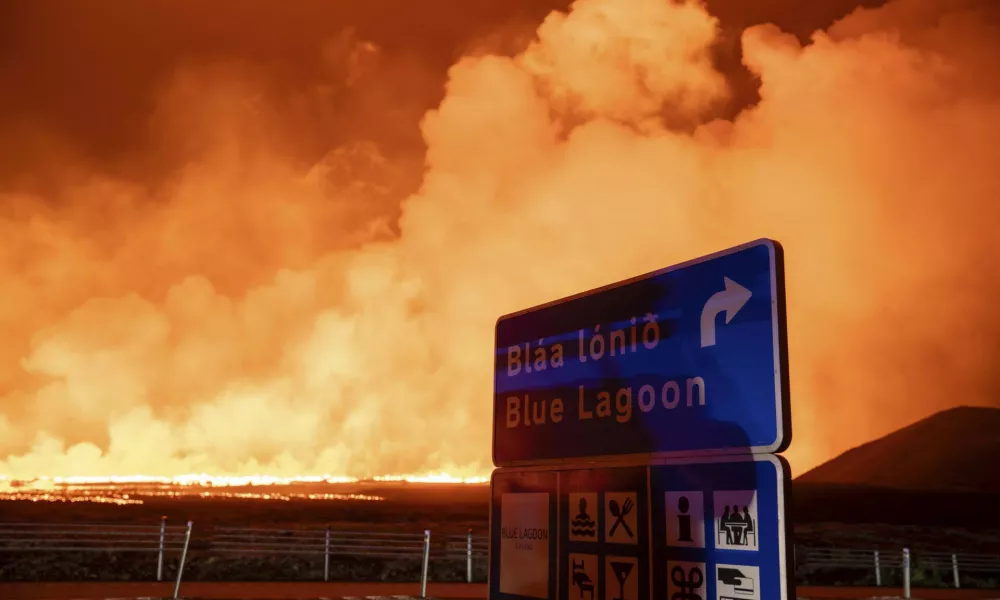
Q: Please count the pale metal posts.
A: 8